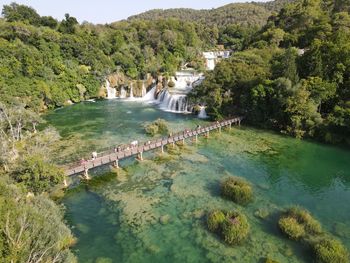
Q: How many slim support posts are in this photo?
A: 12